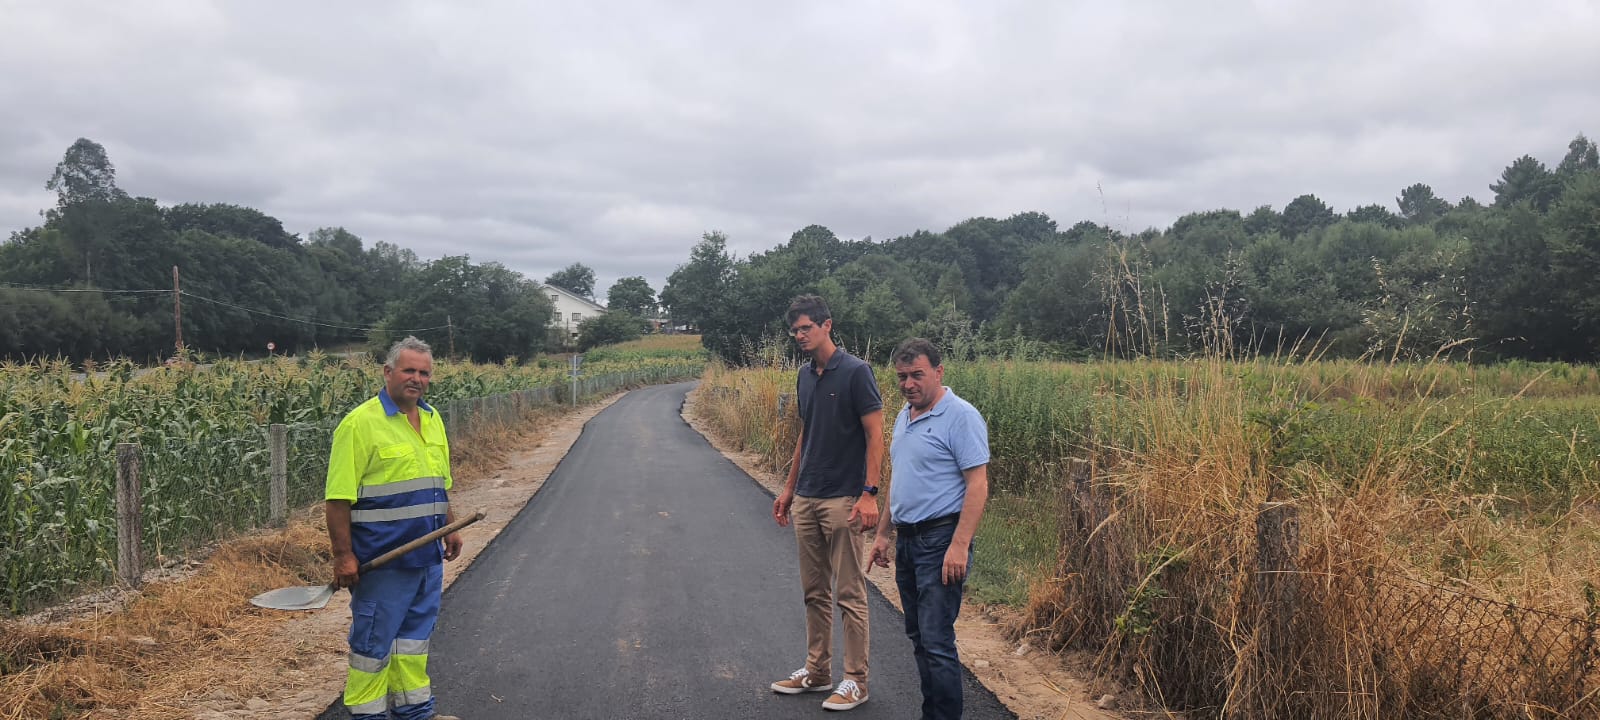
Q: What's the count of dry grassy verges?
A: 2